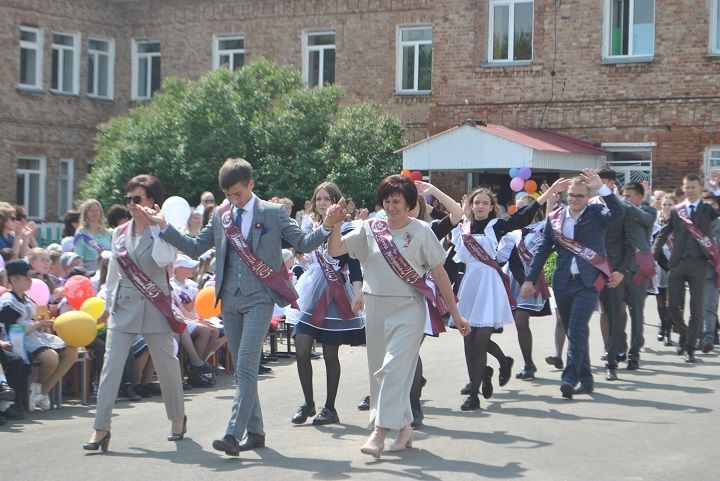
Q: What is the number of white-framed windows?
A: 14